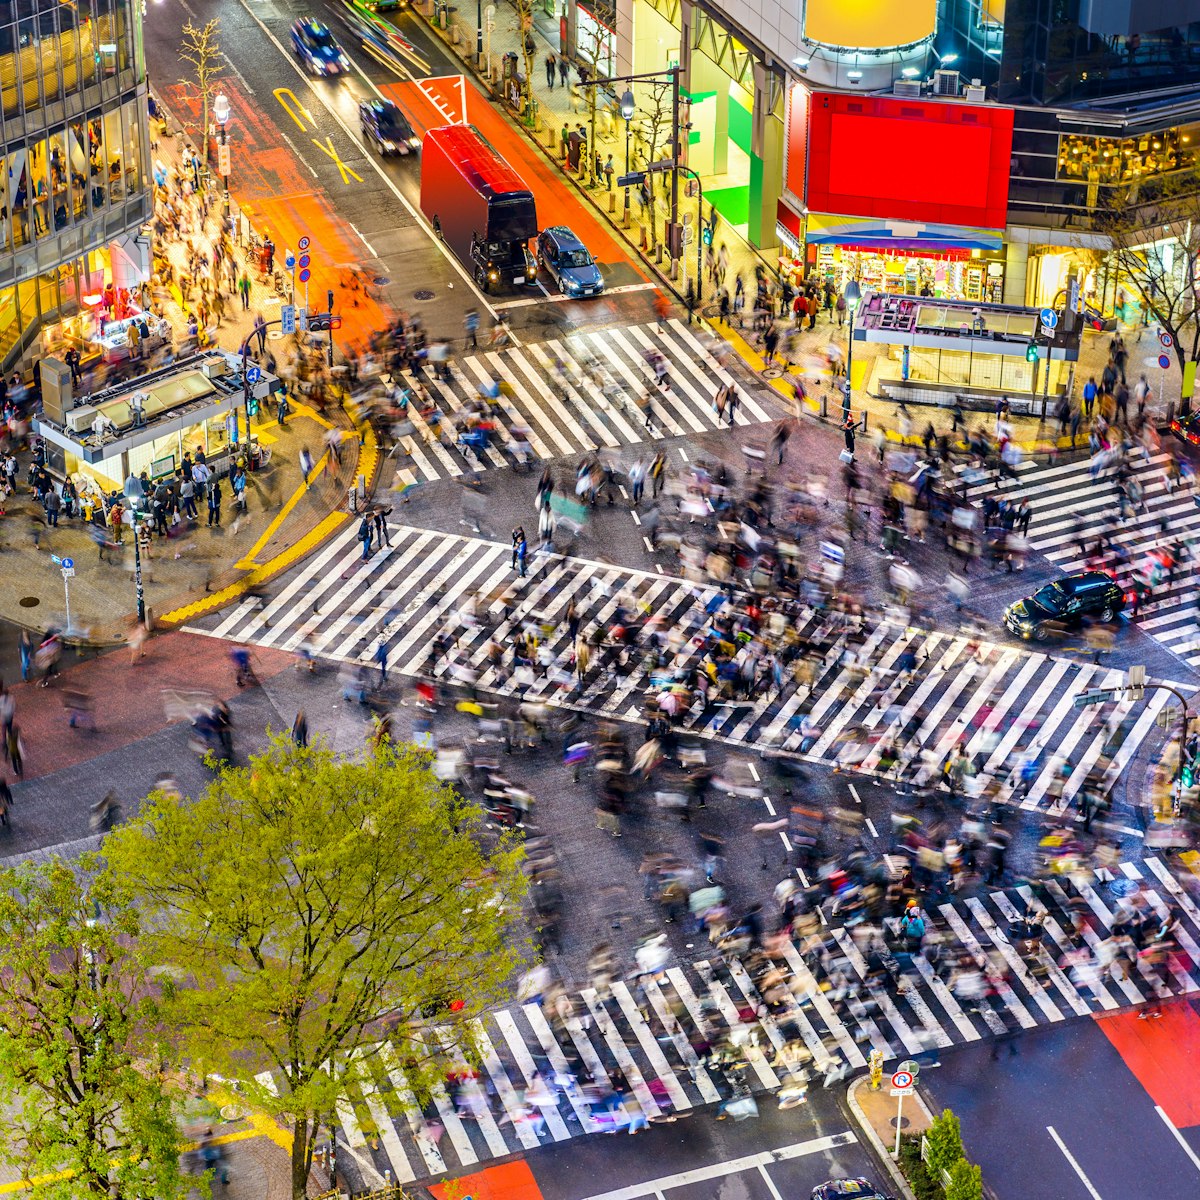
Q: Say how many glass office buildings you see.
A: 2